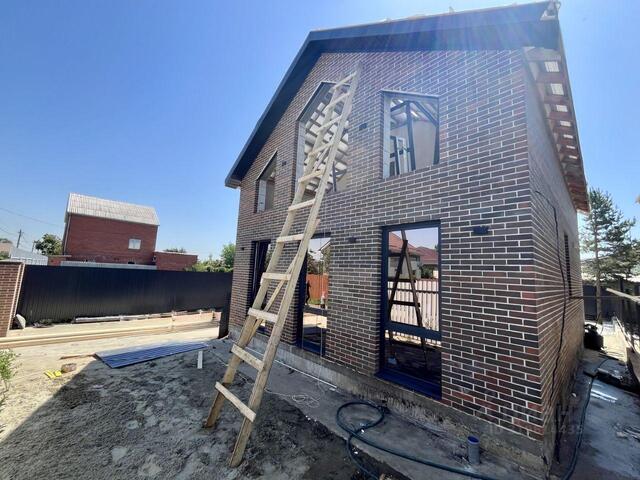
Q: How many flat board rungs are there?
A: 11